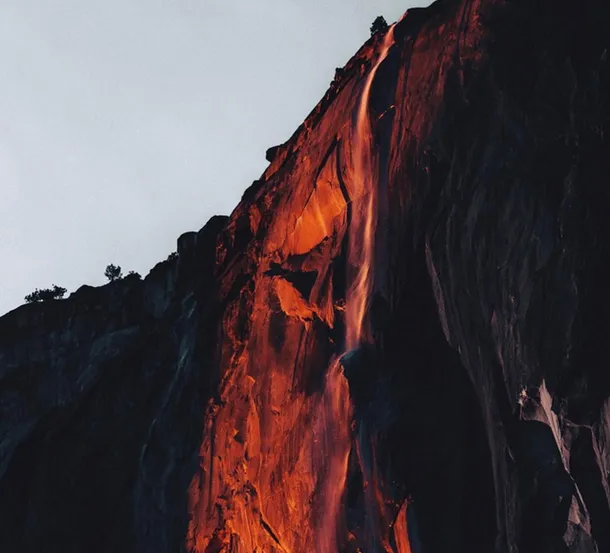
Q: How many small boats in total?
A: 0